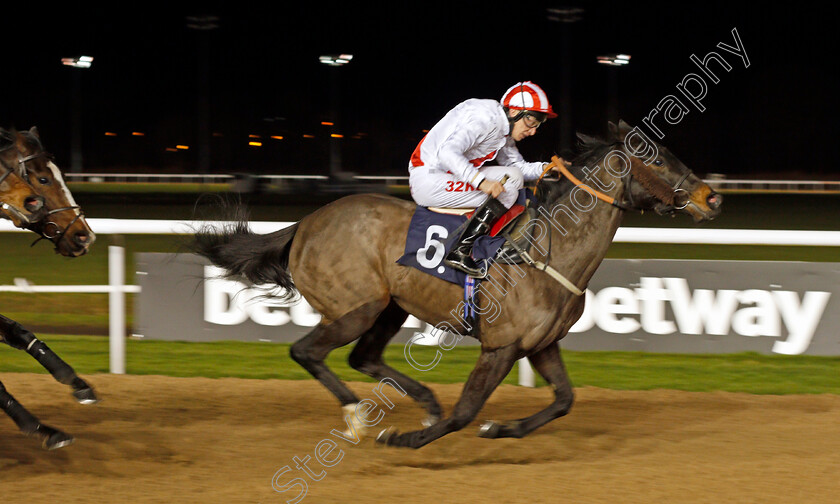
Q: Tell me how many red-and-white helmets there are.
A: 1